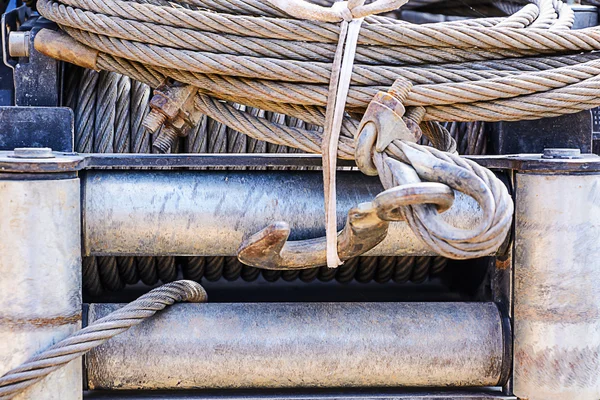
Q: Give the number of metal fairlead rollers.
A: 4